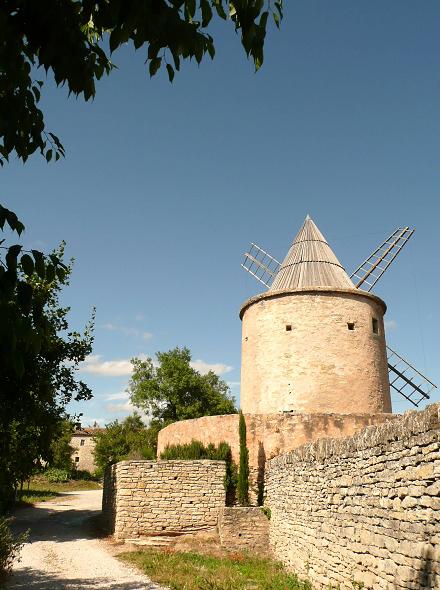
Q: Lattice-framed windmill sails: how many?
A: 3